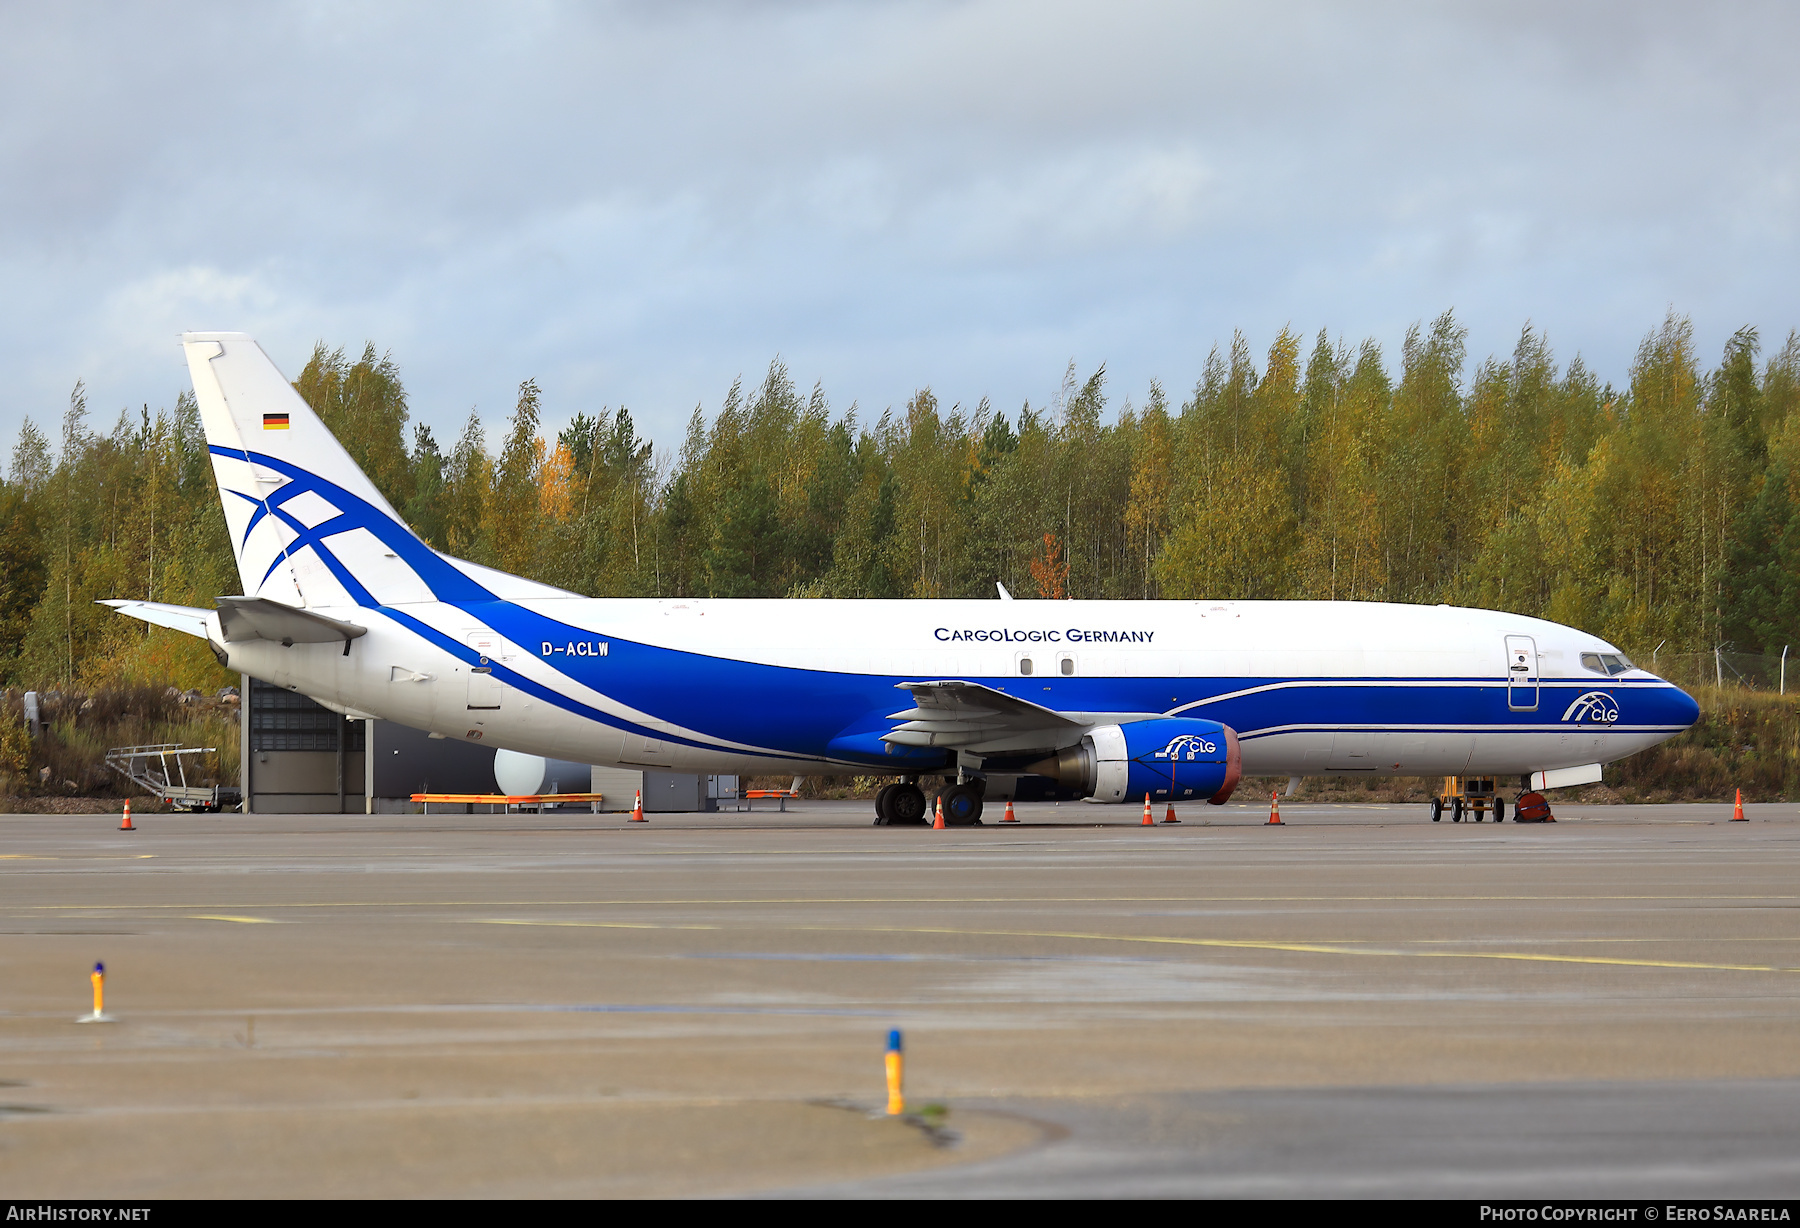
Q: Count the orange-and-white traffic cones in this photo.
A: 8